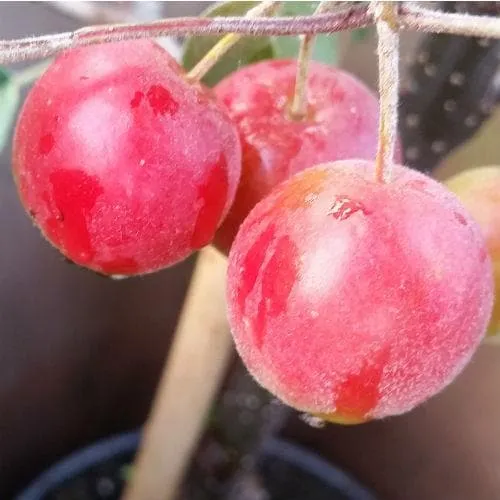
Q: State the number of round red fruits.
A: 3